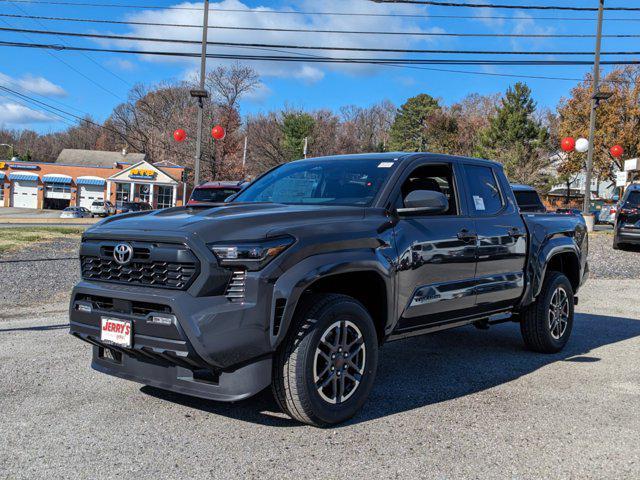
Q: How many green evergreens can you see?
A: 3